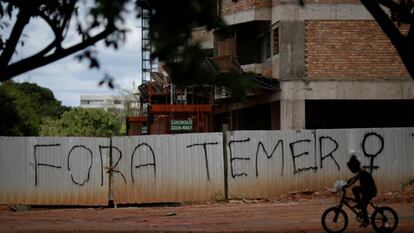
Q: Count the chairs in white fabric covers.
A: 0